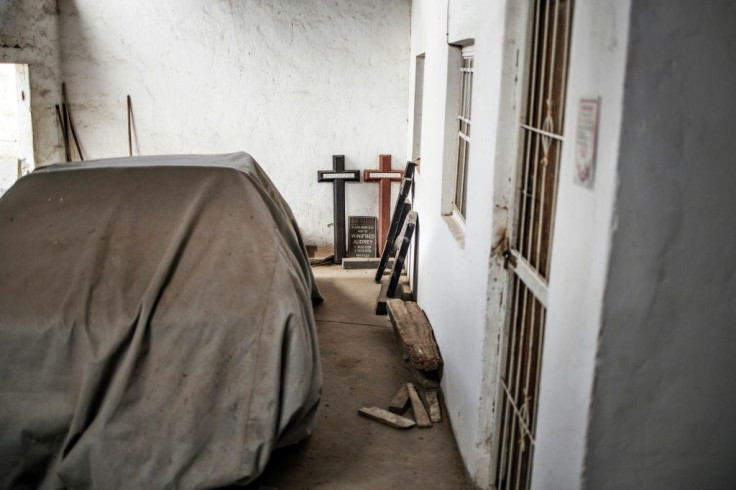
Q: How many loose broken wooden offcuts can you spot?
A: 4